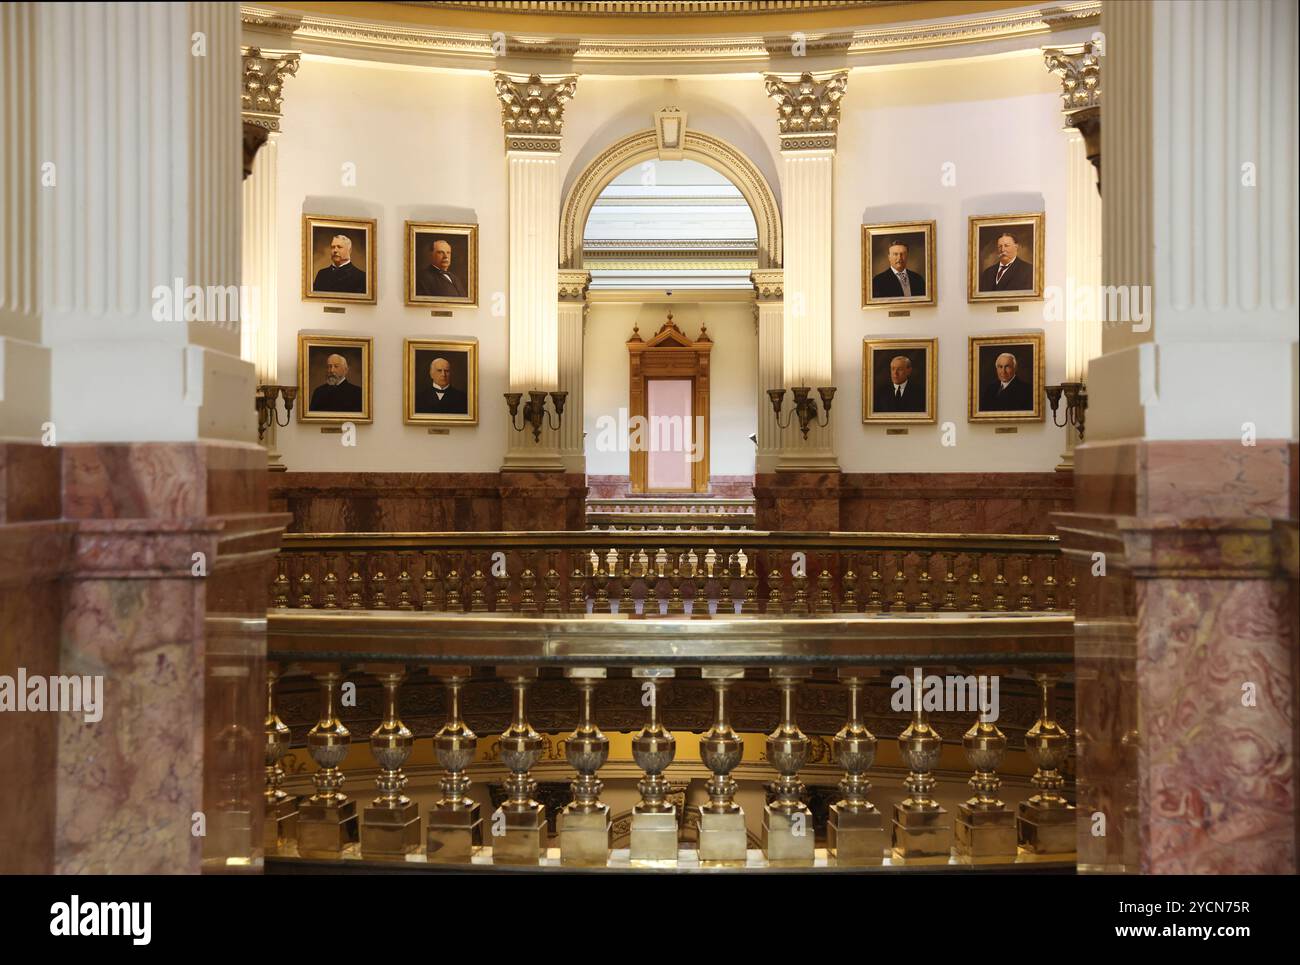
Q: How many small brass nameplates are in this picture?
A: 8